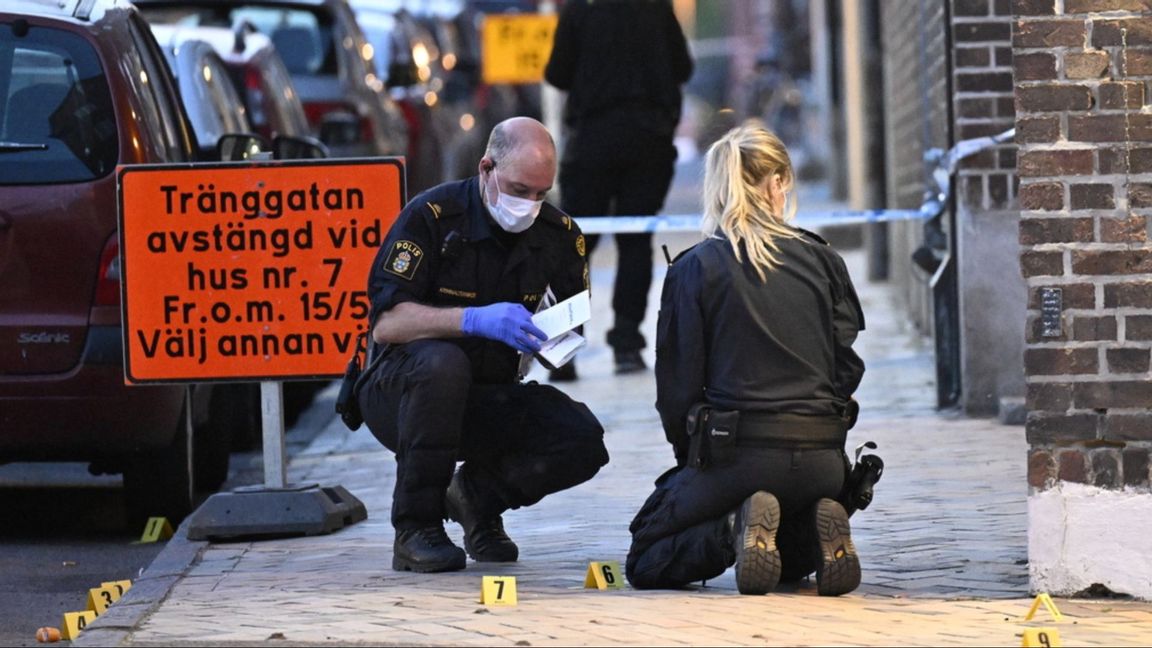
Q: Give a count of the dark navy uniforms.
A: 3